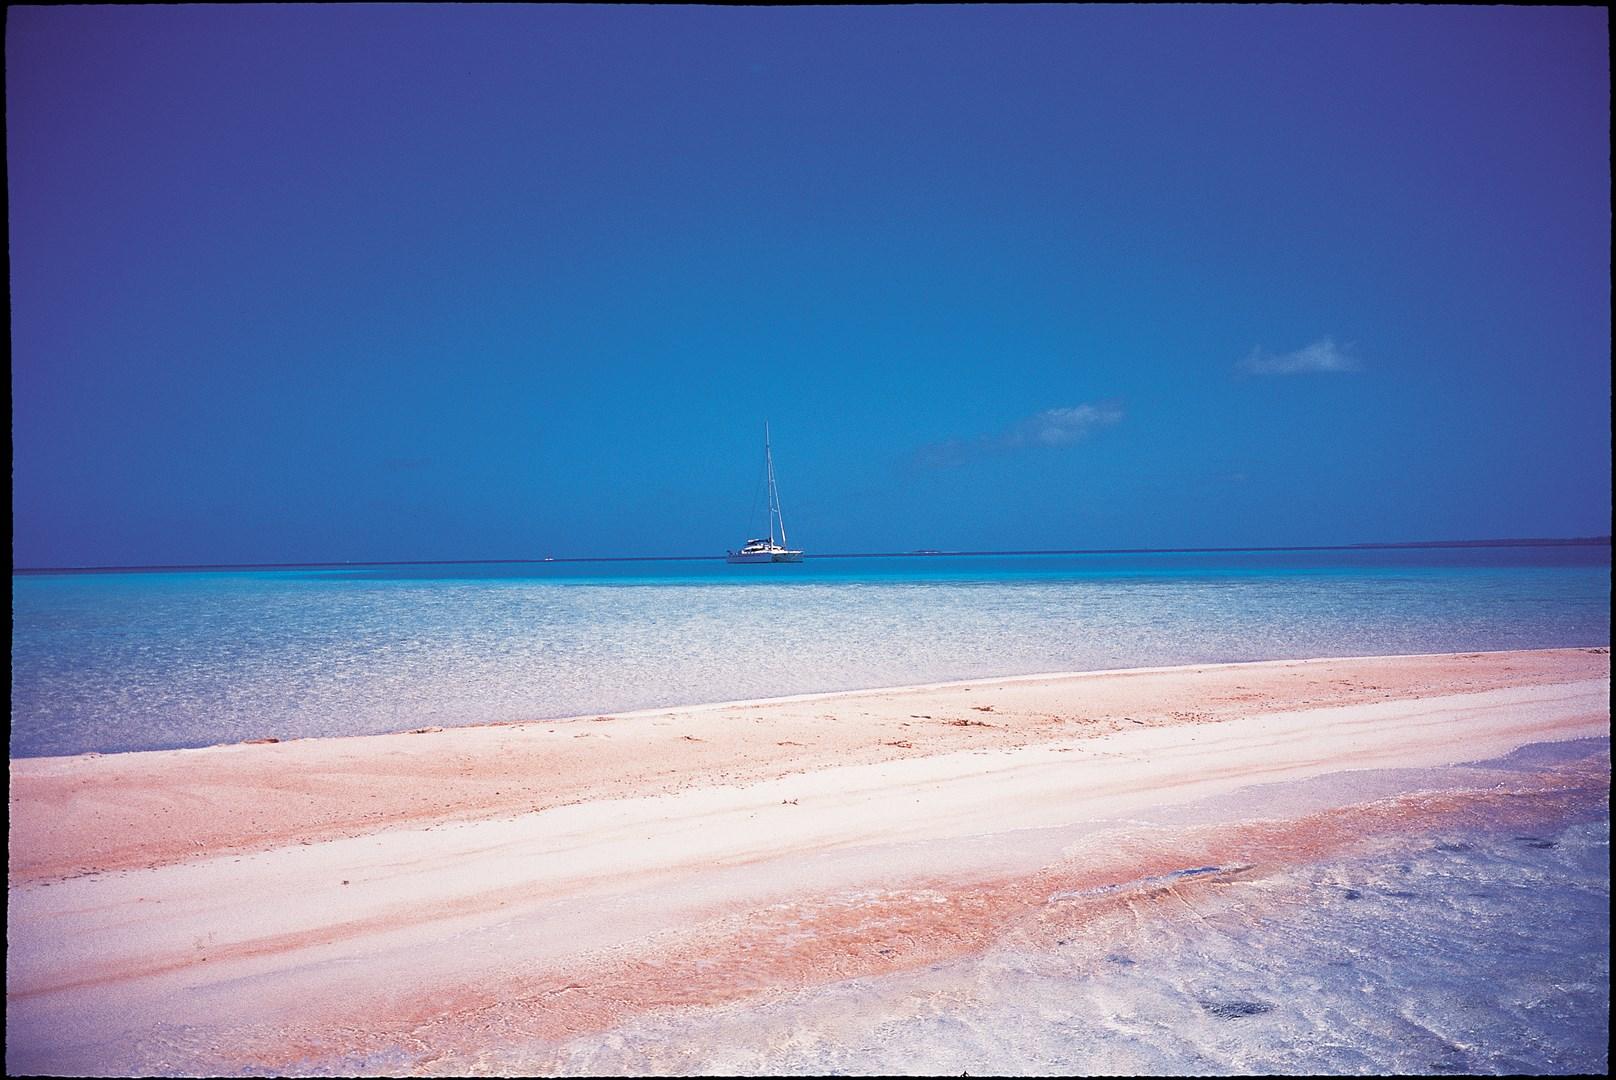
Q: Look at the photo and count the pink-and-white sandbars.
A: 1